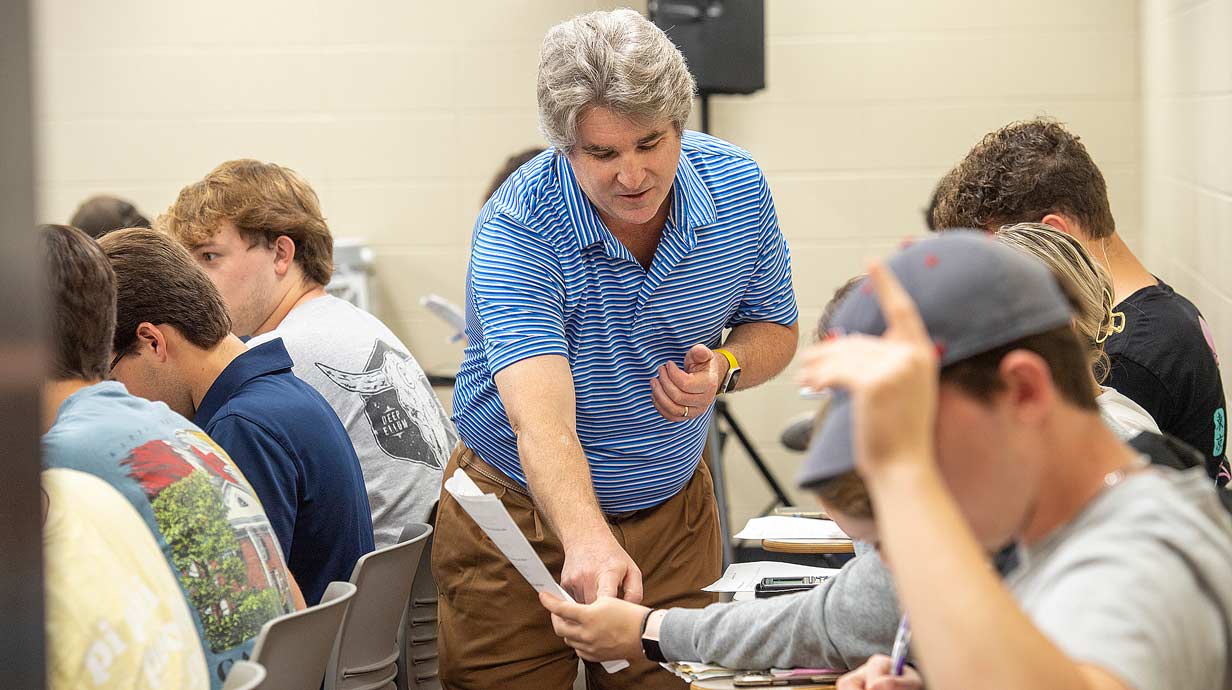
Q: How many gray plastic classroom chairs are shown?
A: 4